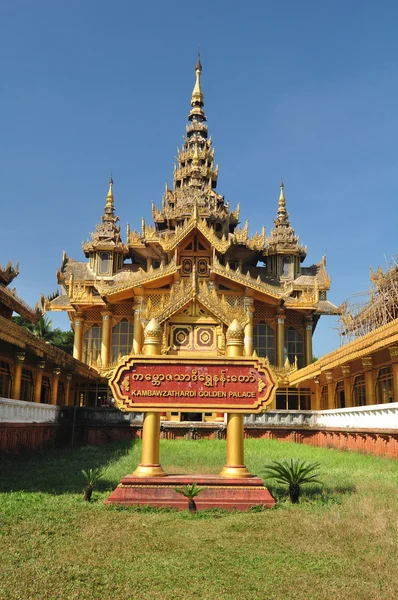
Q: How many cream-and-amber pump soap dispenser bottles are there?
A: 0